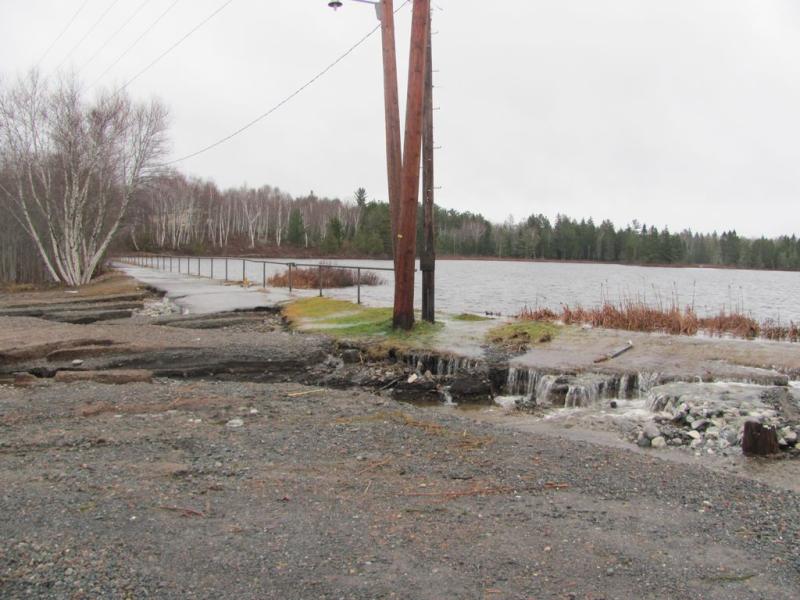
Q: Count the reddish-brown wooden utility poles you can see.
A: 2